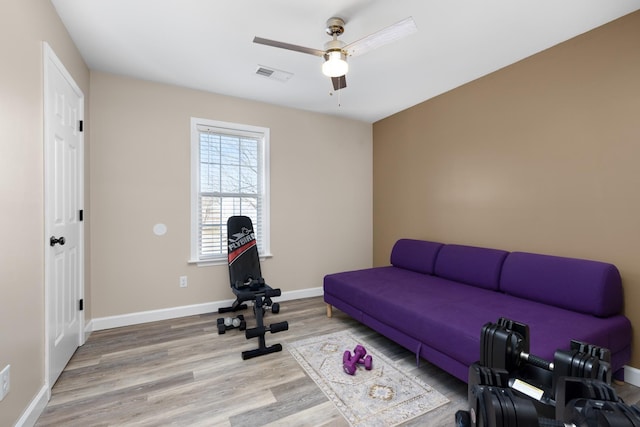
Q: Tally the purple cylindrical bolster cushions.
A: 3